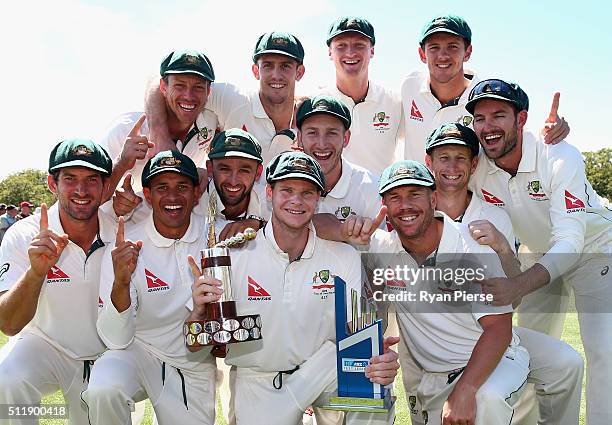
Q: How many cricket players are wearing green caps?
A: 12